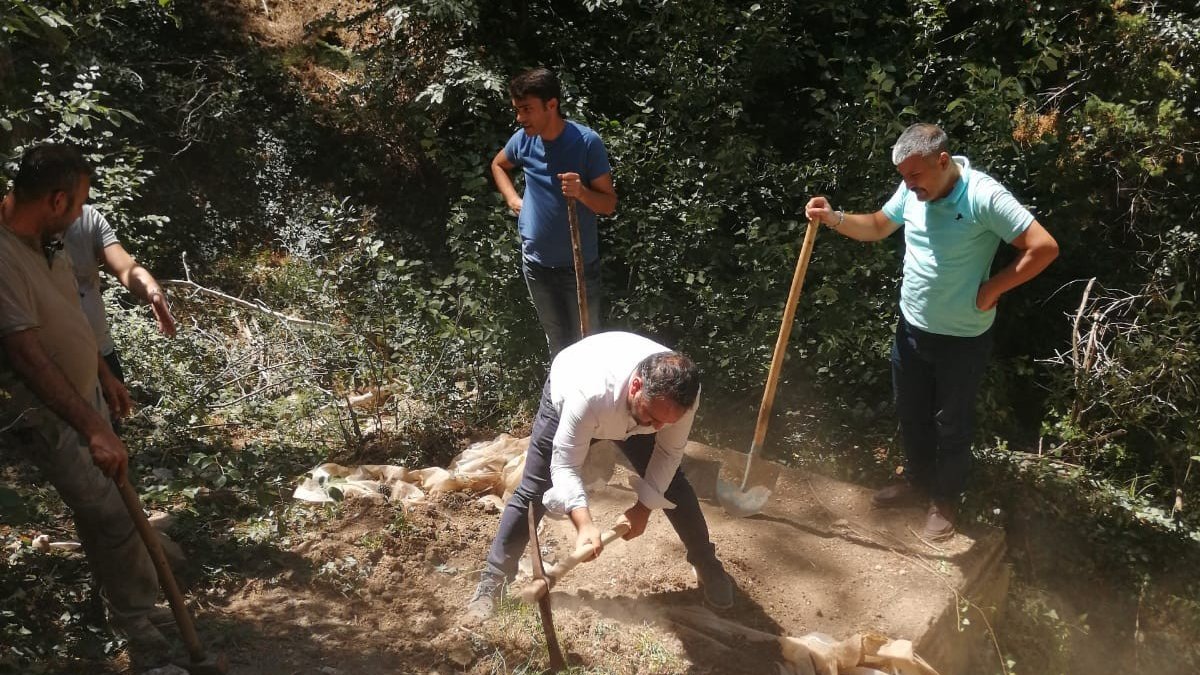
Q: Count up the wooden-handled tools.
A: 4